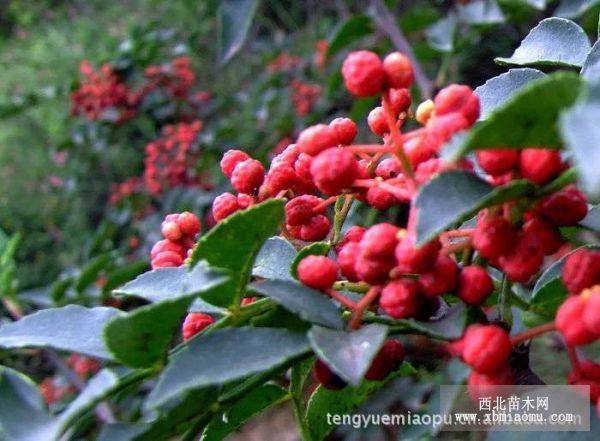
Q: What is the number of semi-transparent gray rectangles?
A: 1